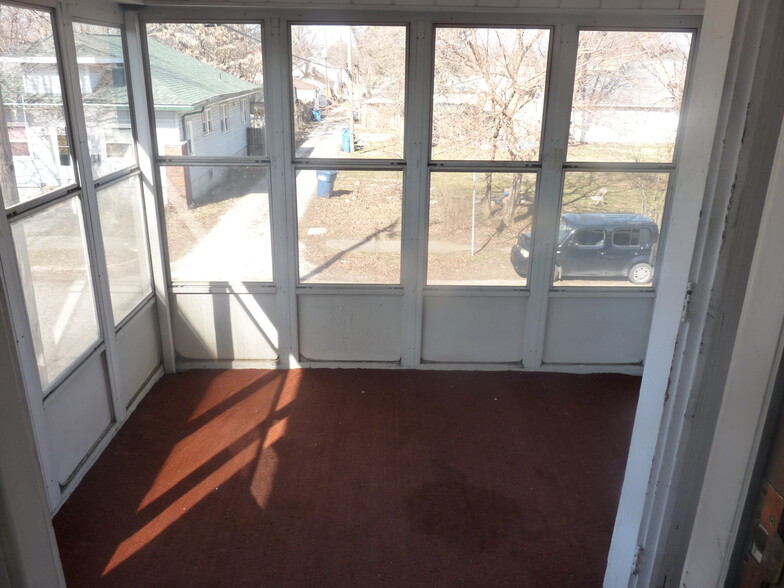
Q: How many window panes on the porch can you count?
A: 12